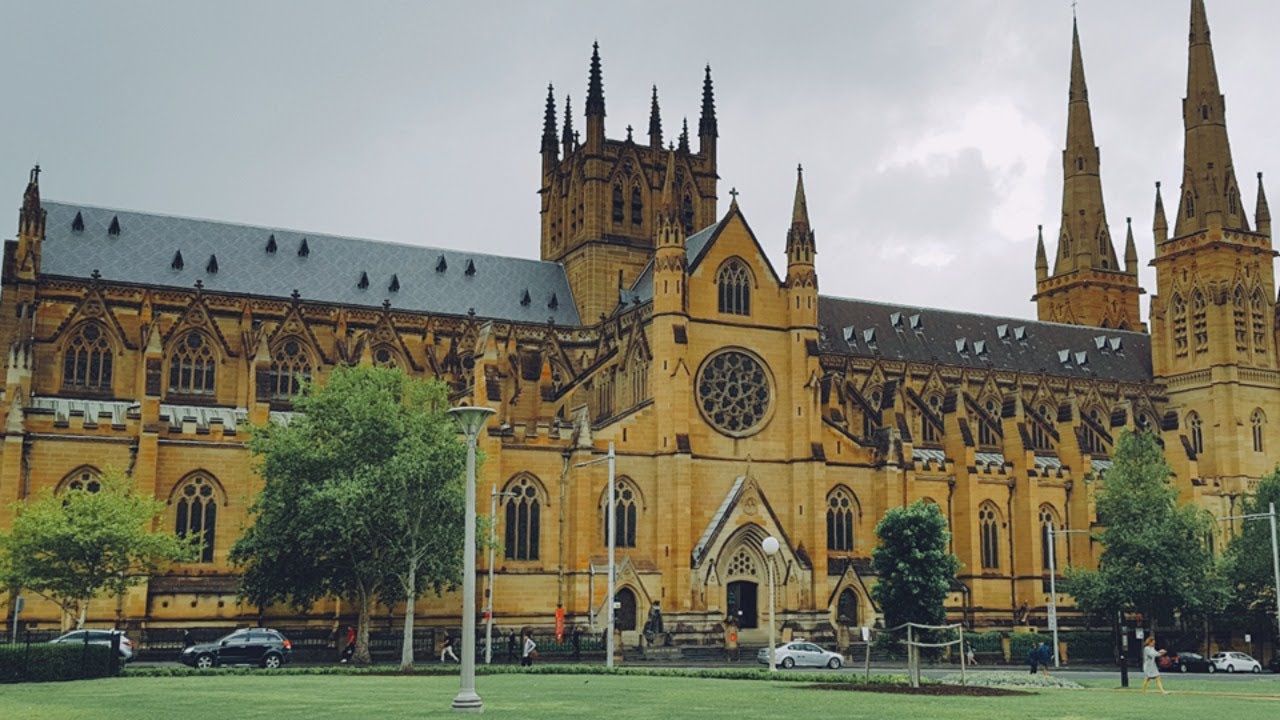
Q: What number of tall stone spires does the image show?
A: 2